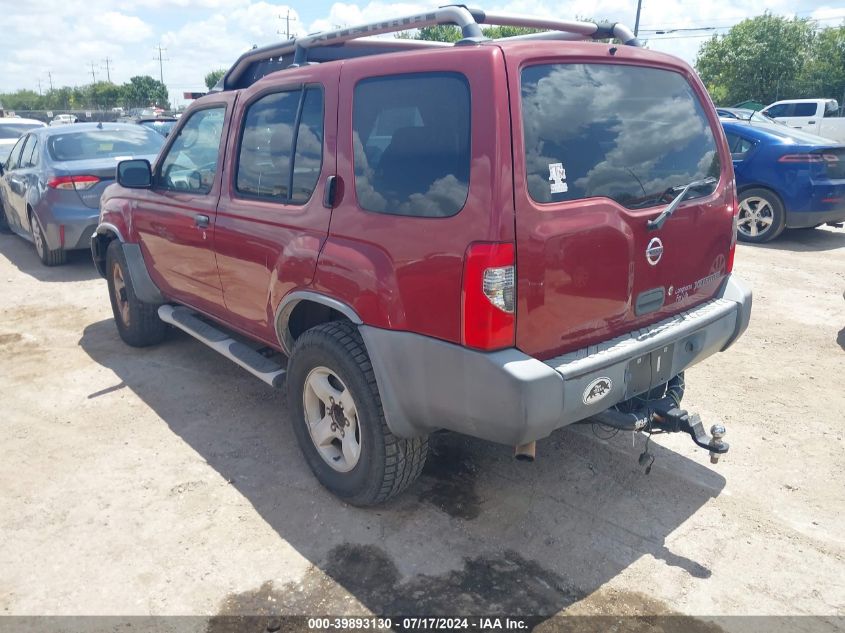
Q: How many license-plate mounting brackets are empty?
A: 1